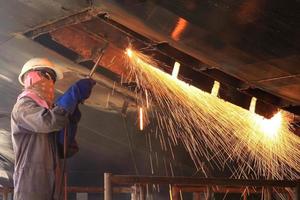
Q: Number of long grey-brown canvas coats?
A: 1